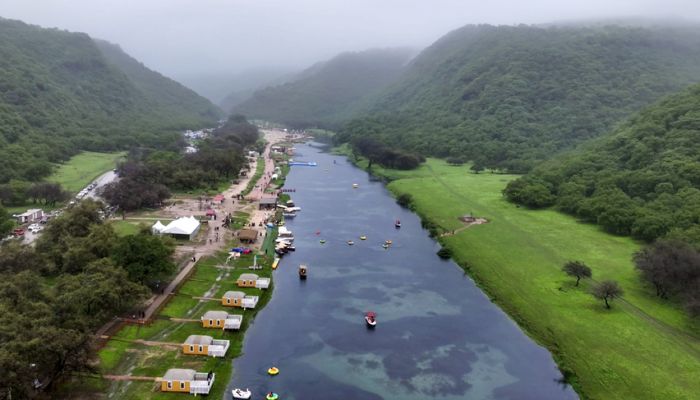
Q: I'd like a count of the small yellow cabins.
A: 5